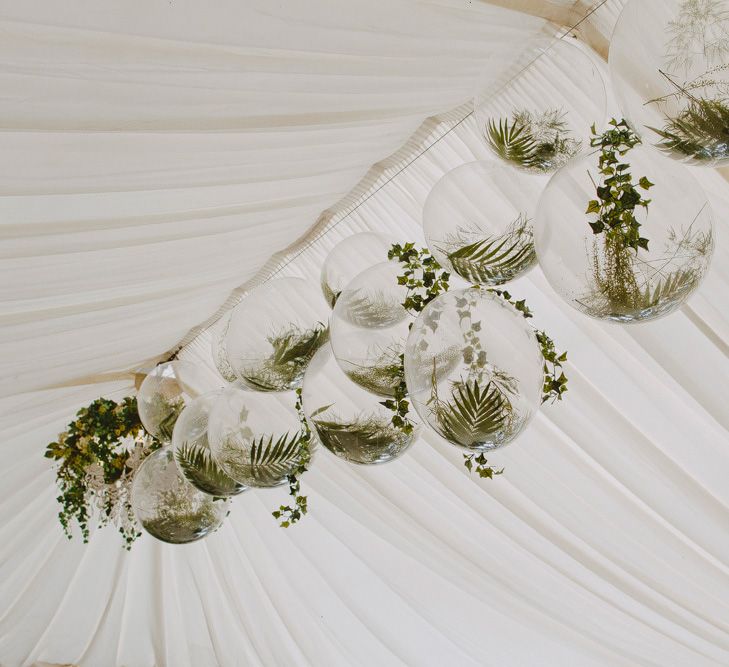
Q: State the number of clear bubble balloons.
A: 14